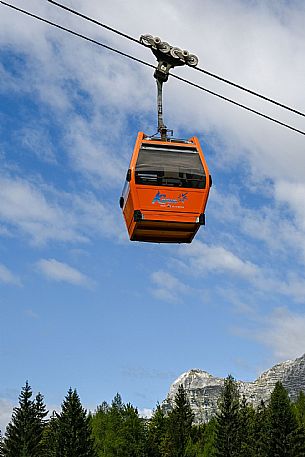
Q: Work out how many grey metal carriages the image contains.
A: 0